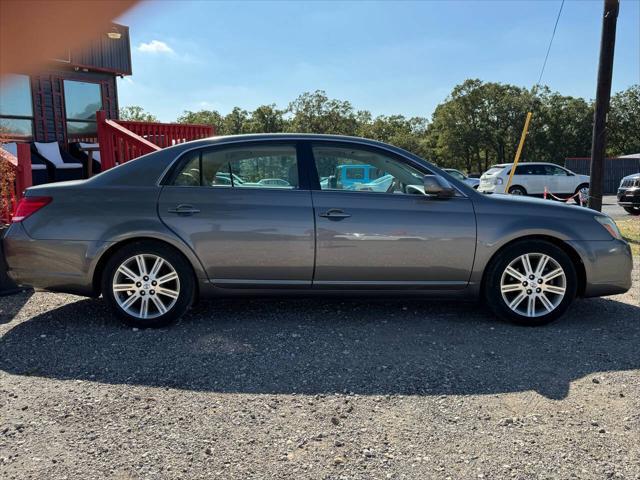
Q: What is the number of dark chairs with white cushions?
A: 3